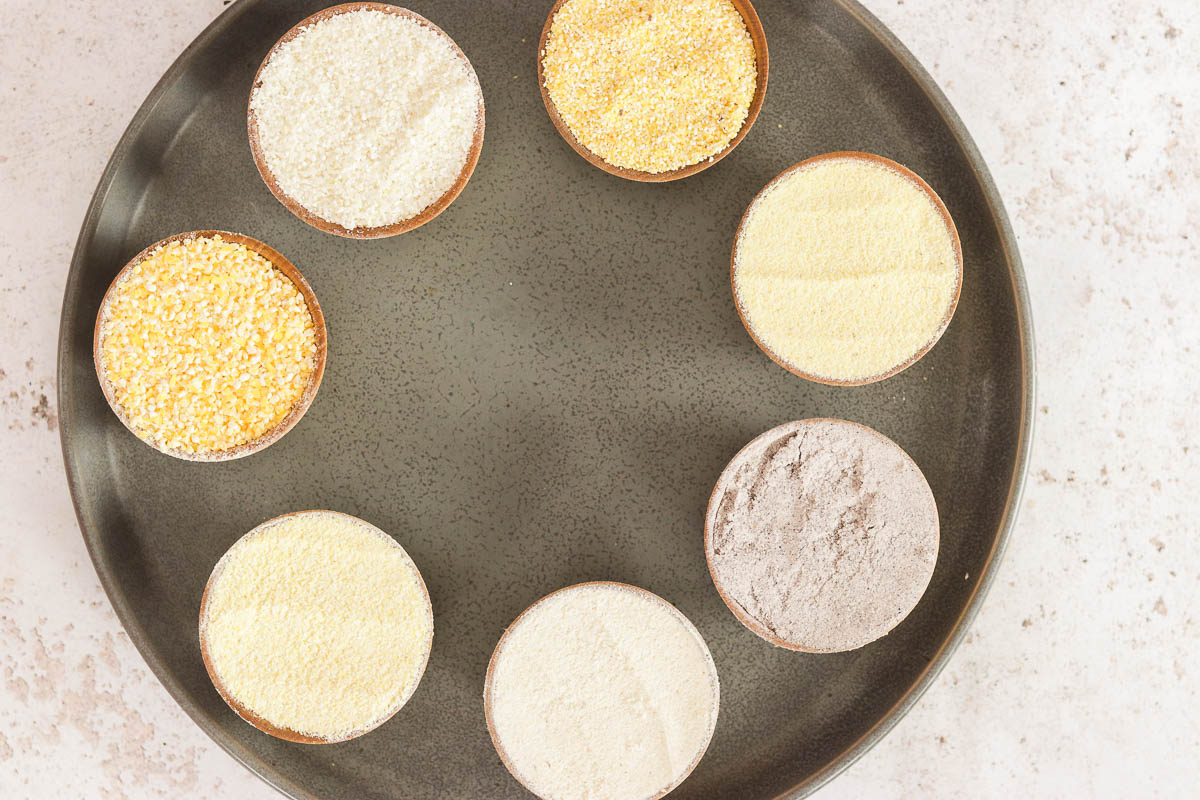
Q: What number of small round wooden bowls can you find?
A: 7